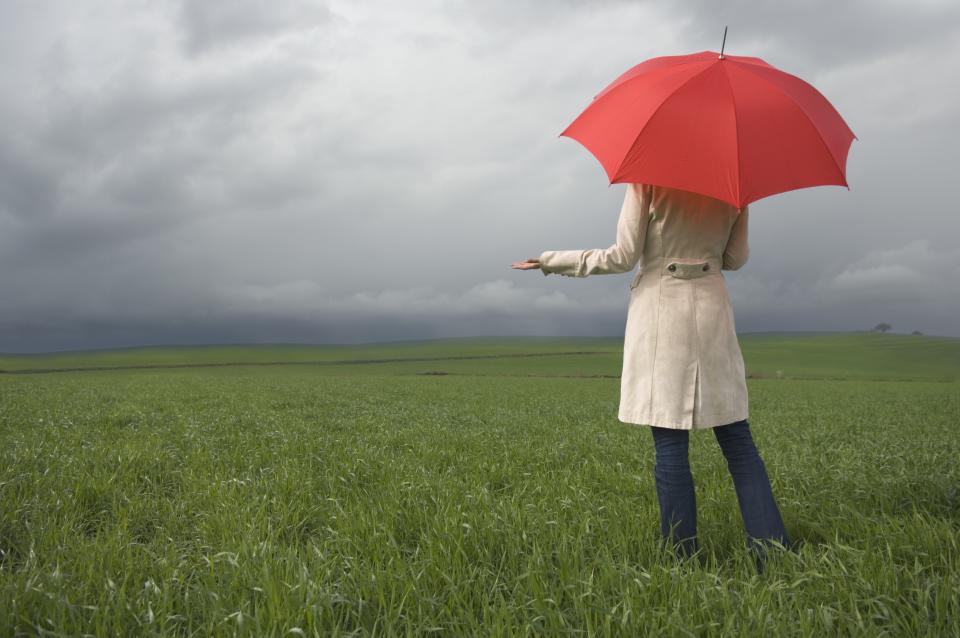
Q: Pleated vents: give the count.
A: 1